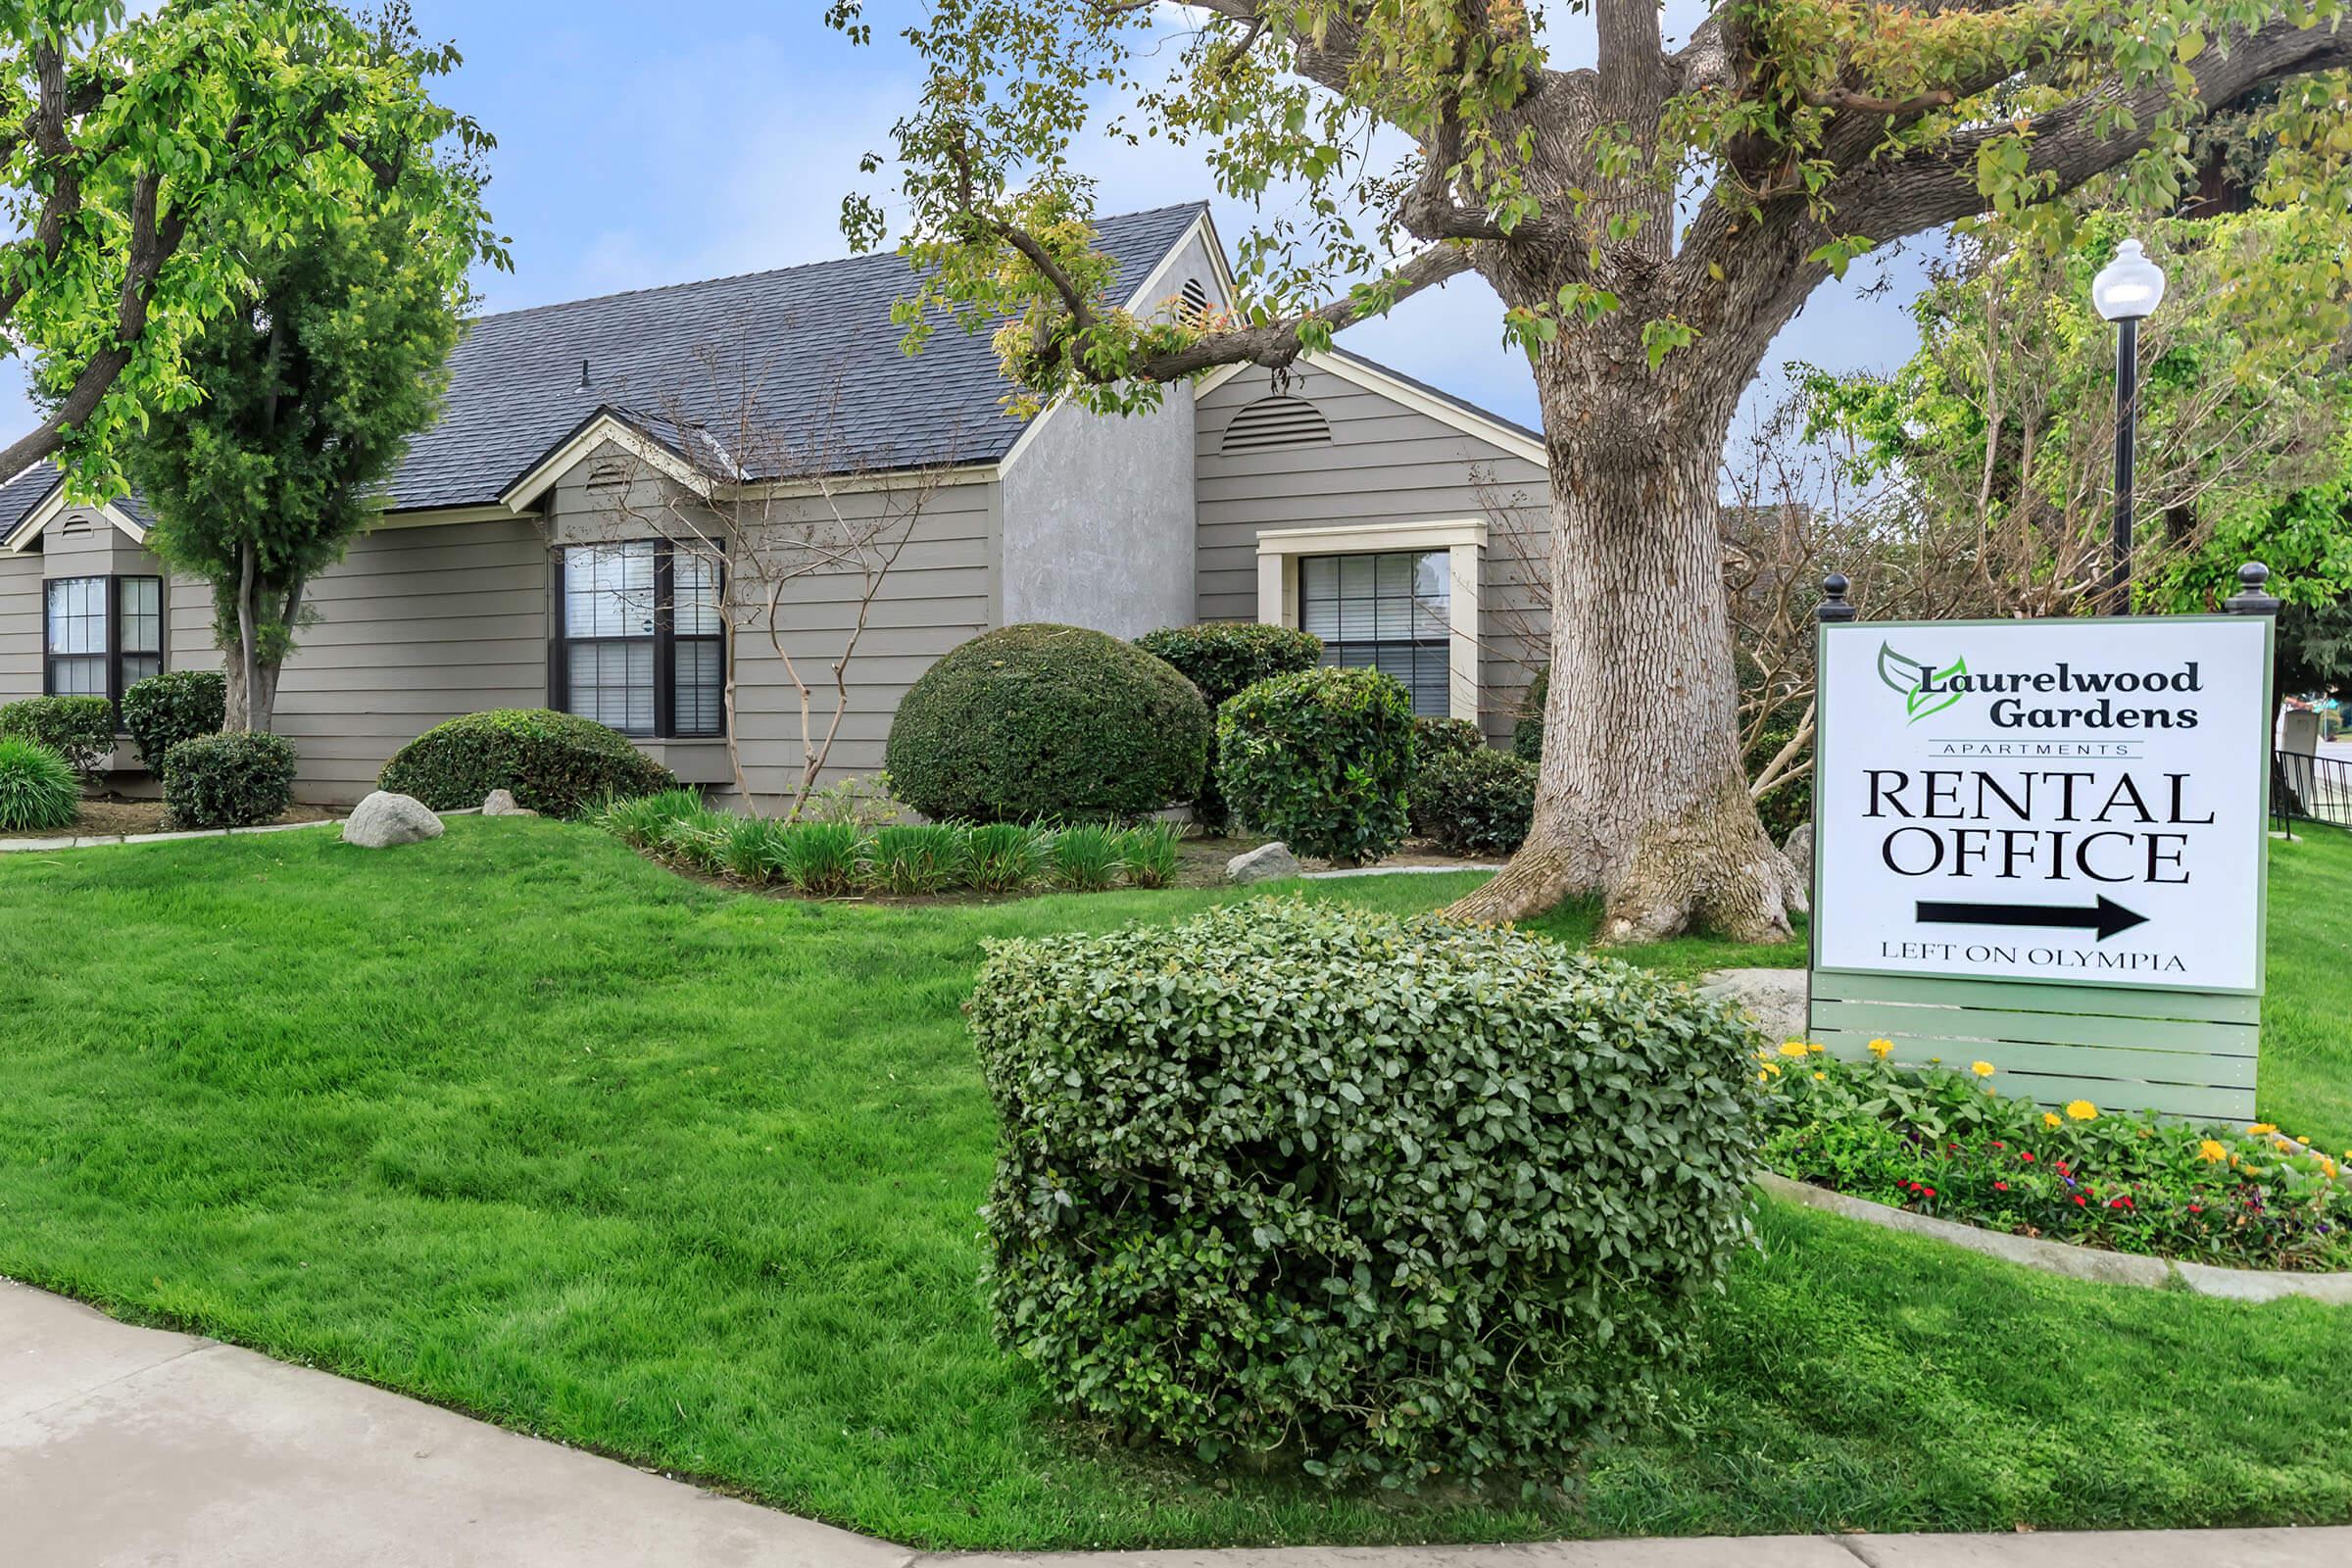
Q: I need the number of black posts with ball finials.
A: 2